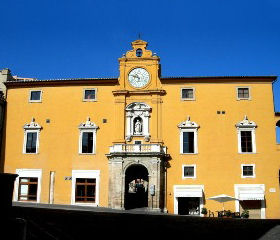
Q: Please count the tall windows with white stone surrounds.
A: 4